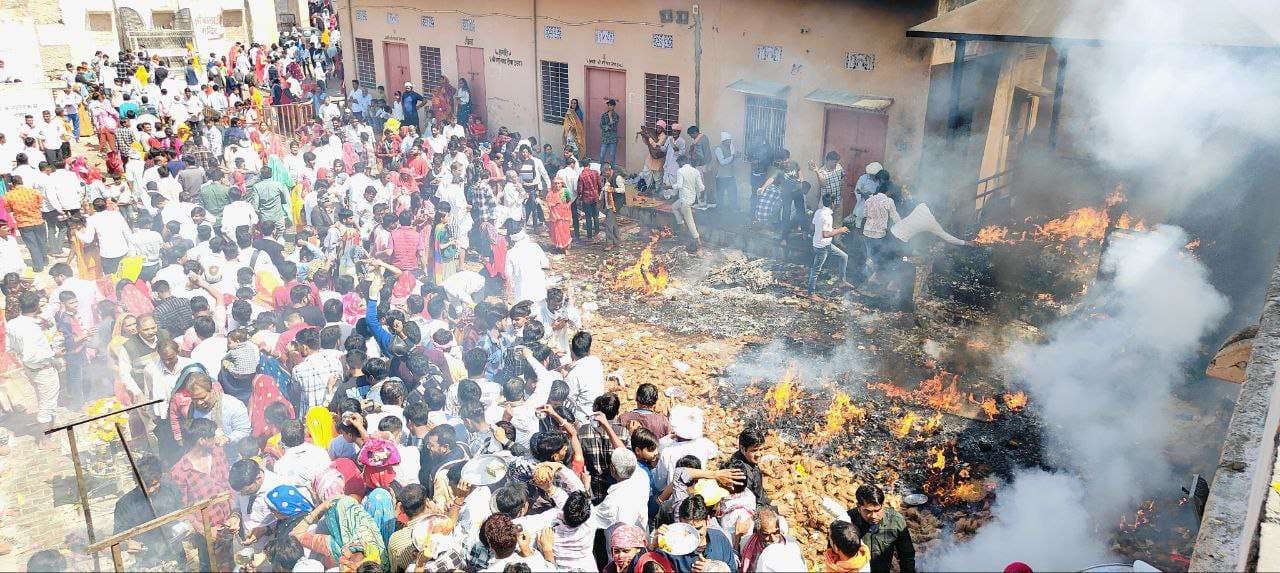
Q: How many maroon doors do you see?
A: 4